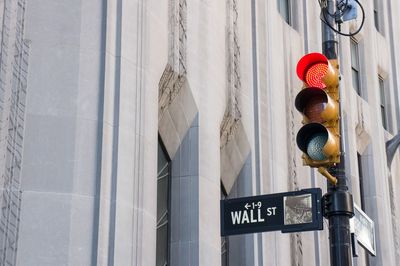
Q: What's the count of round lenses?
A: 3